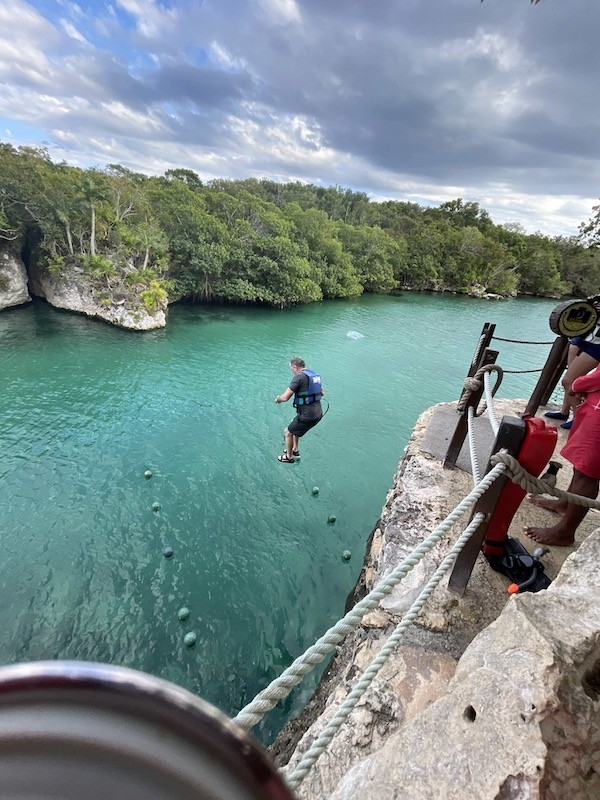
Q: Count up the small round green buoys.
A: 8